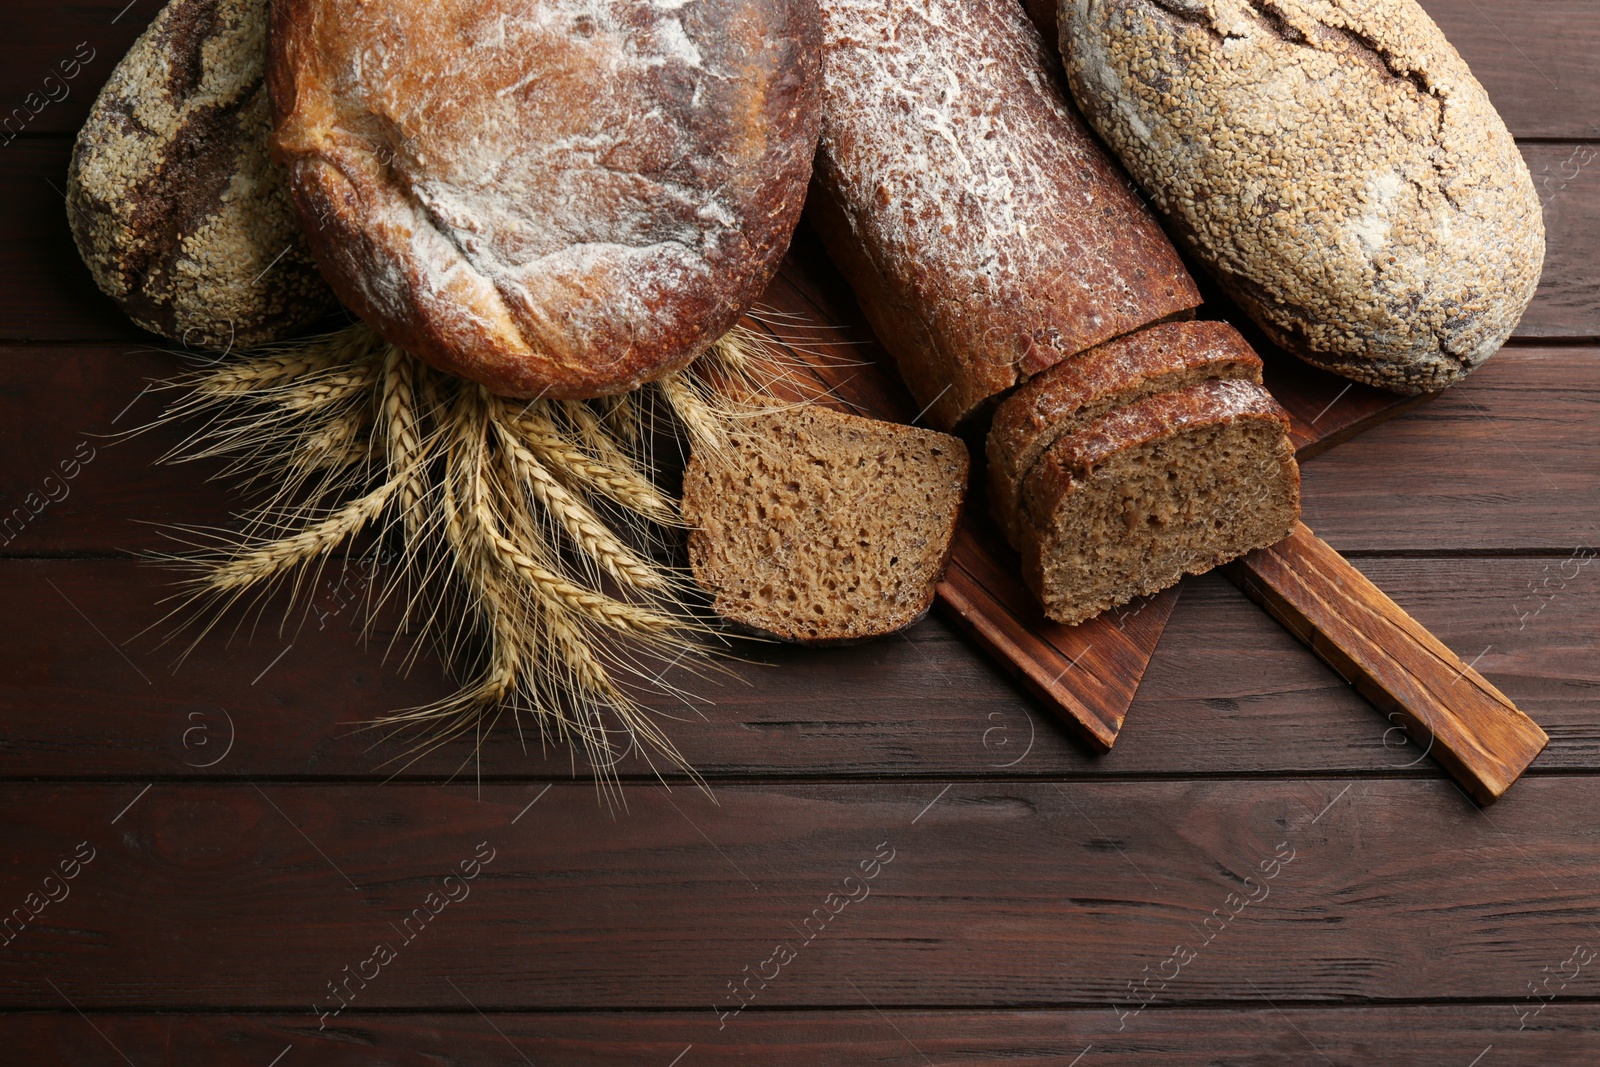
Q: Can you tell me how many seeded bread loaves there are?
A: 2